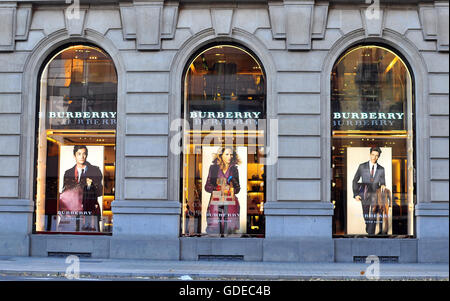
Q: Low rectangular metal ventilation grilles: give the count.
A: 3